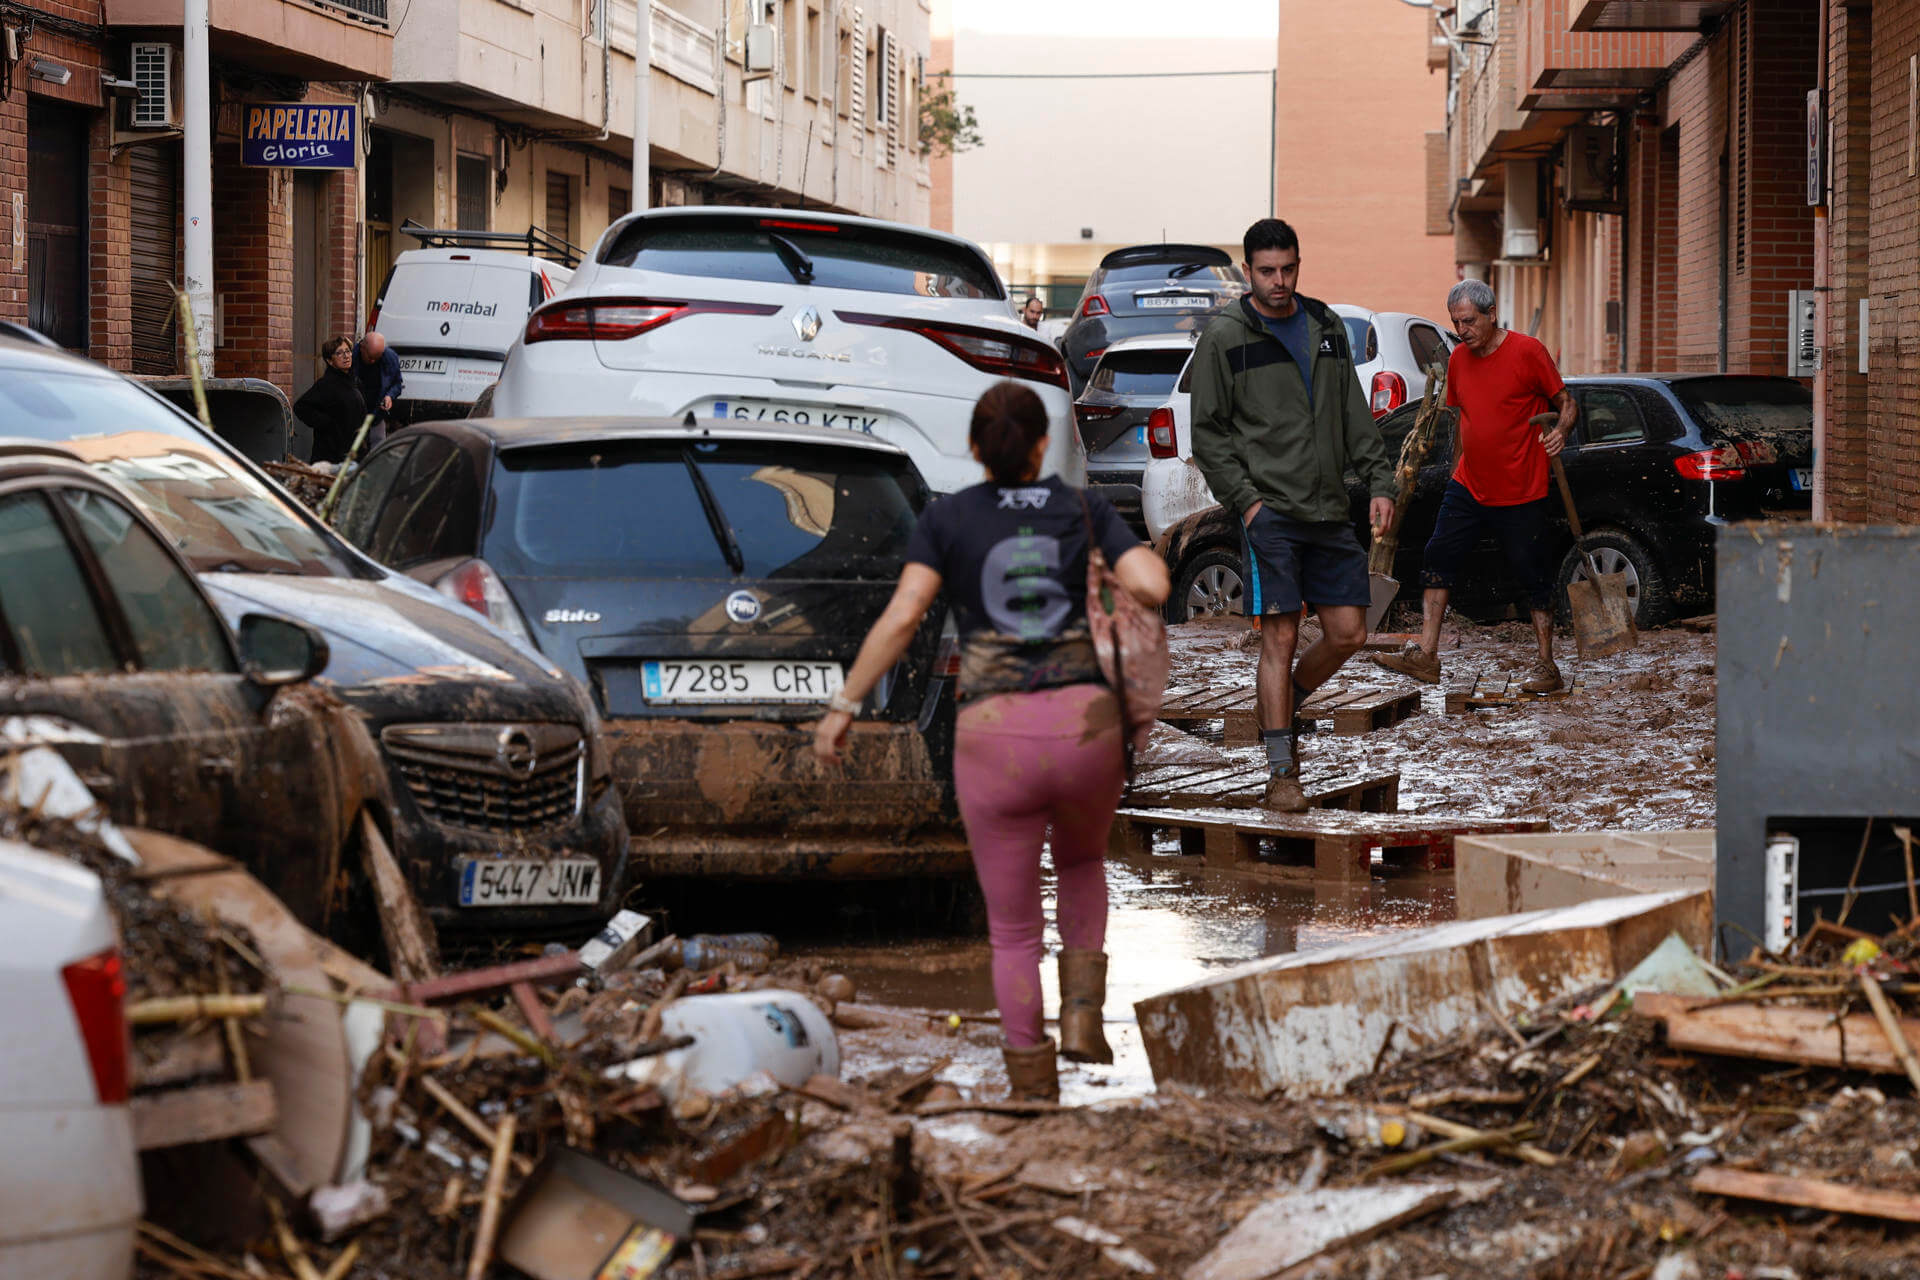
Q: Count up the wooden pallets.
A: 4